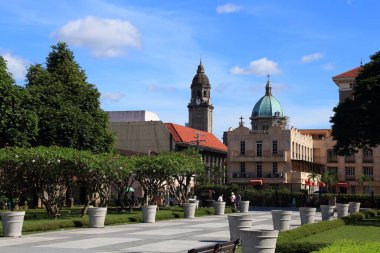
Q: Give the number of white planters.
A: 13